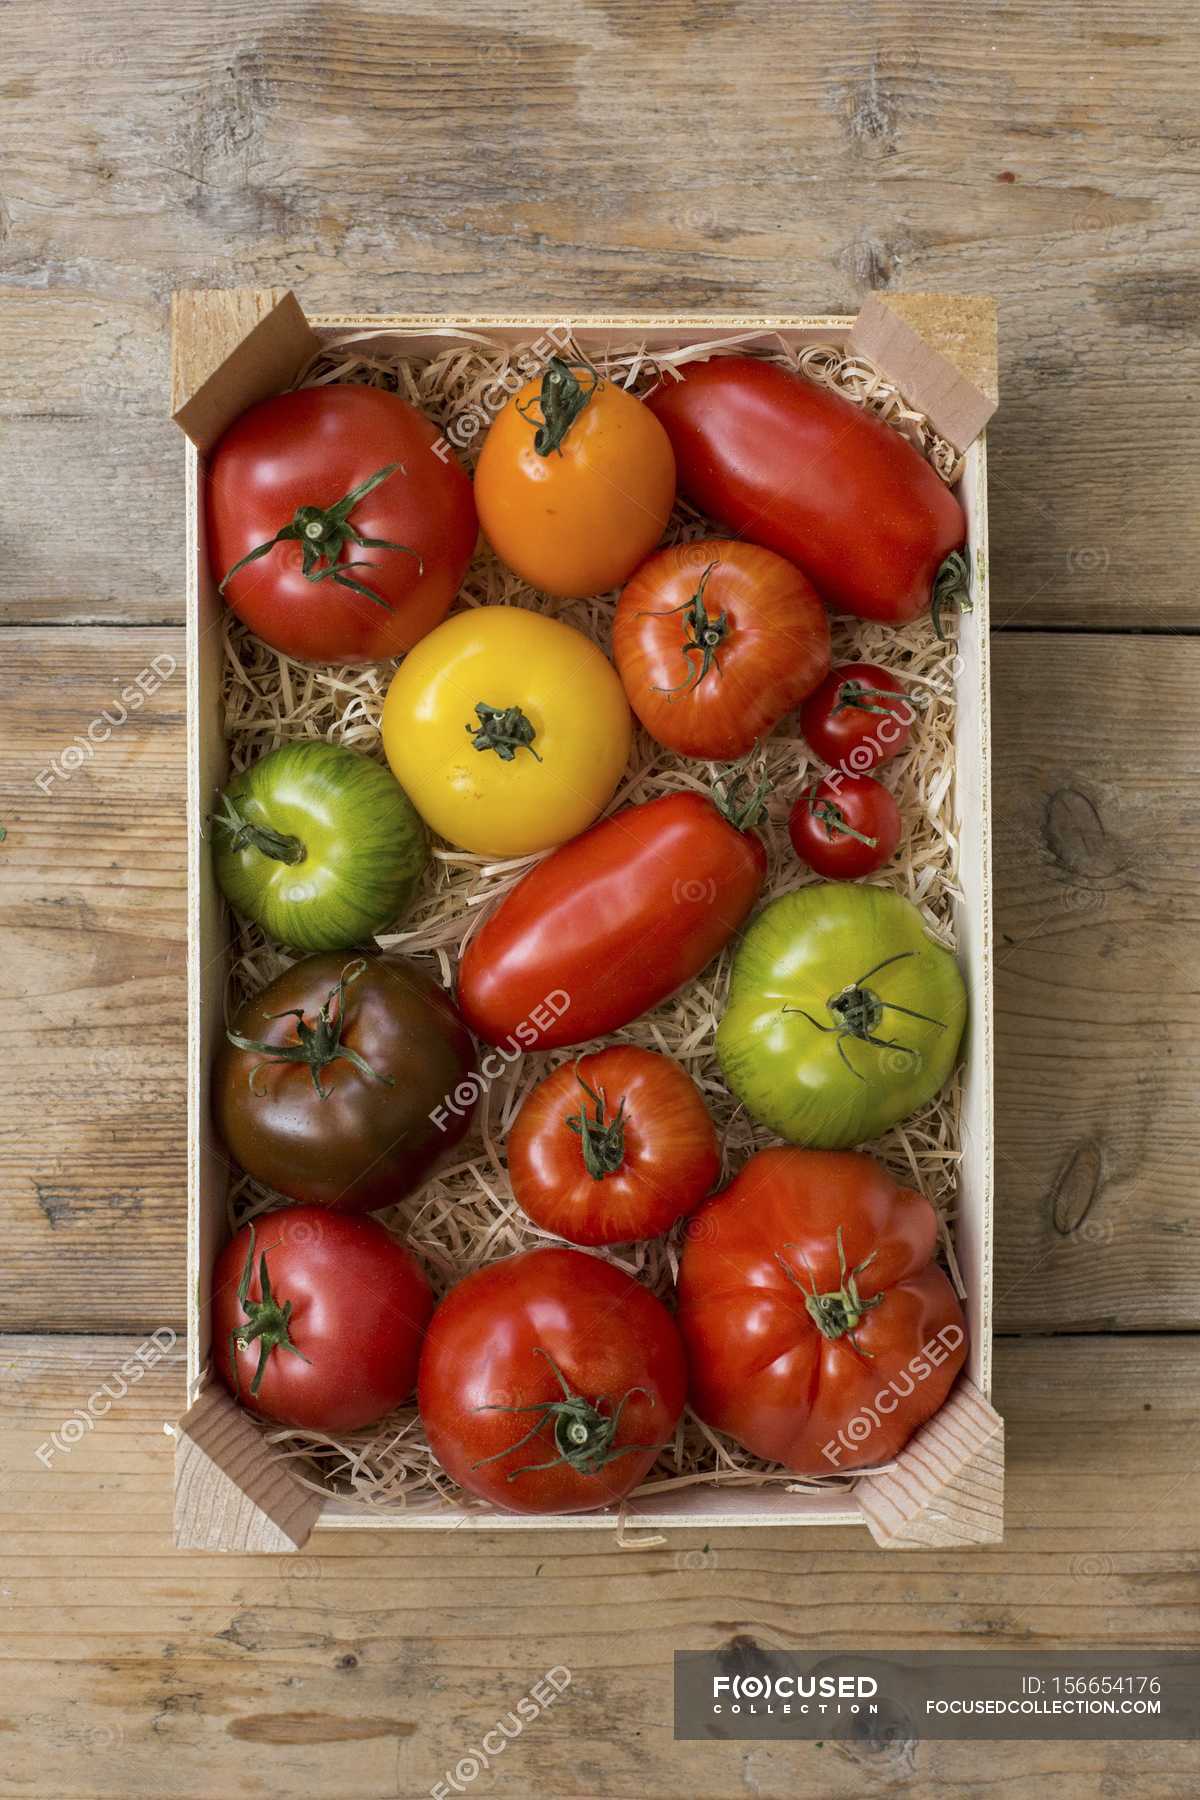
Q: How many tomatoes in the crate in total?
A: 15